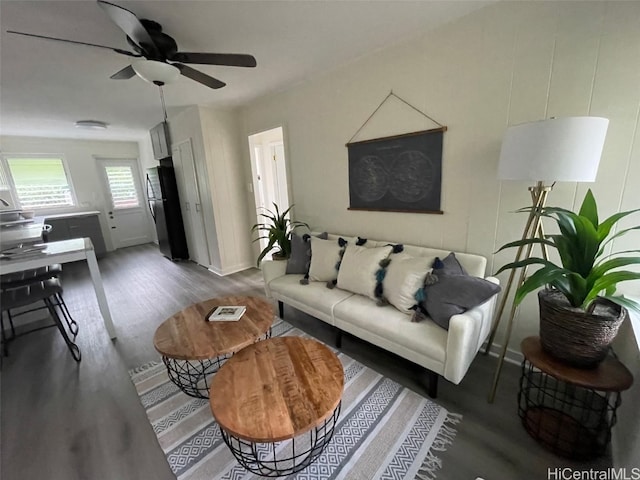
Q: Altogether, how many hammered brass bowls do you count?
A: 0